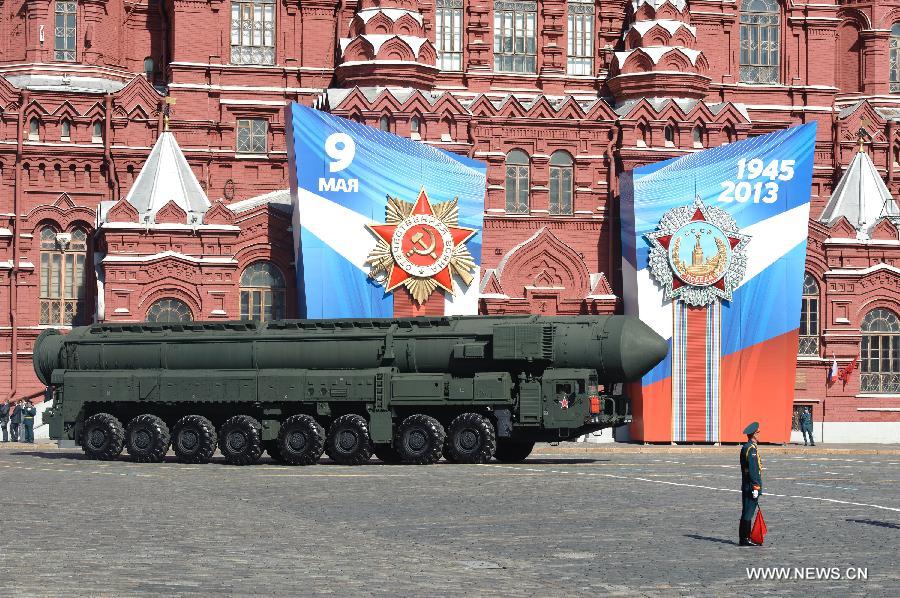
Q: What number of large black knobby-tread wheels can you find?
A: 8